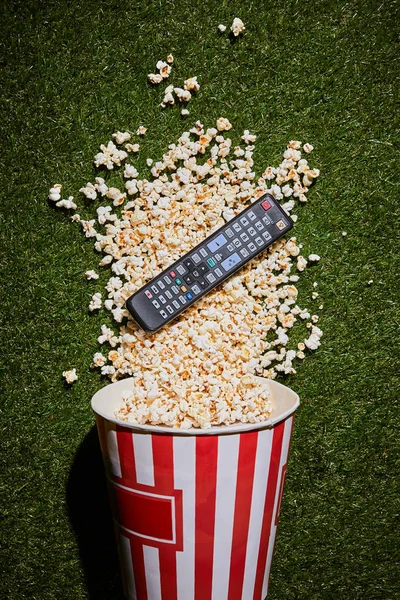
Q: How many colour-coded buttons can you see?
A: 4